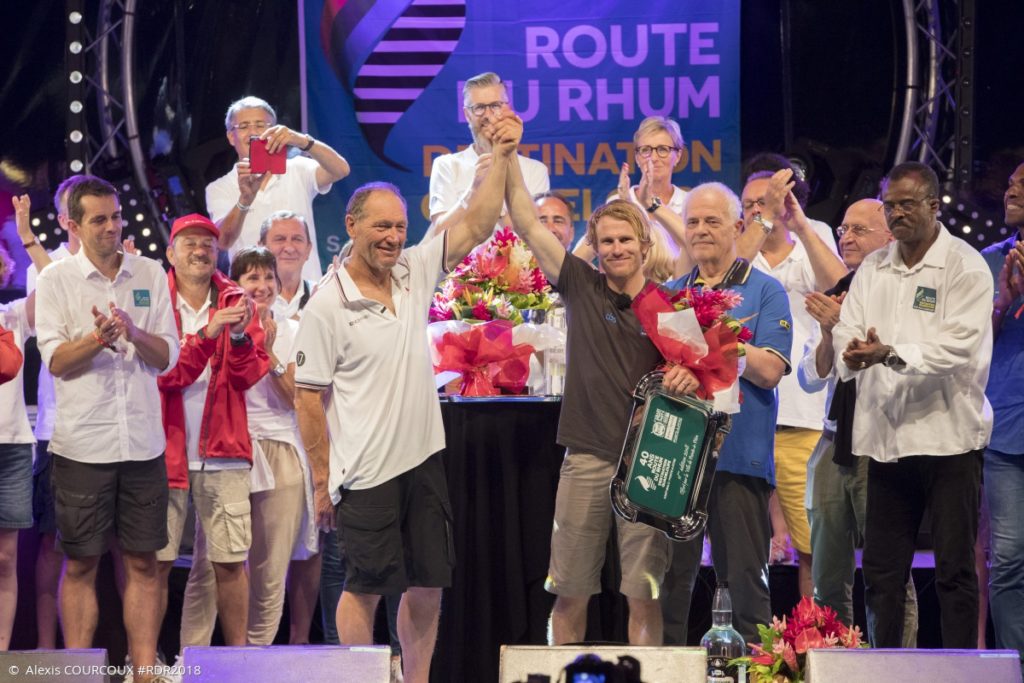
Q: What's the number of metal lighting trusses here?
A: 2